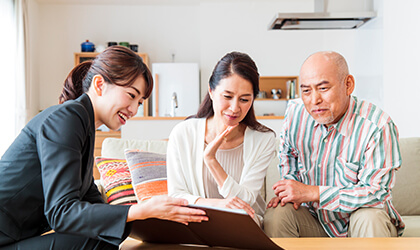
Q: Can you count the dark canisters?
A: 2